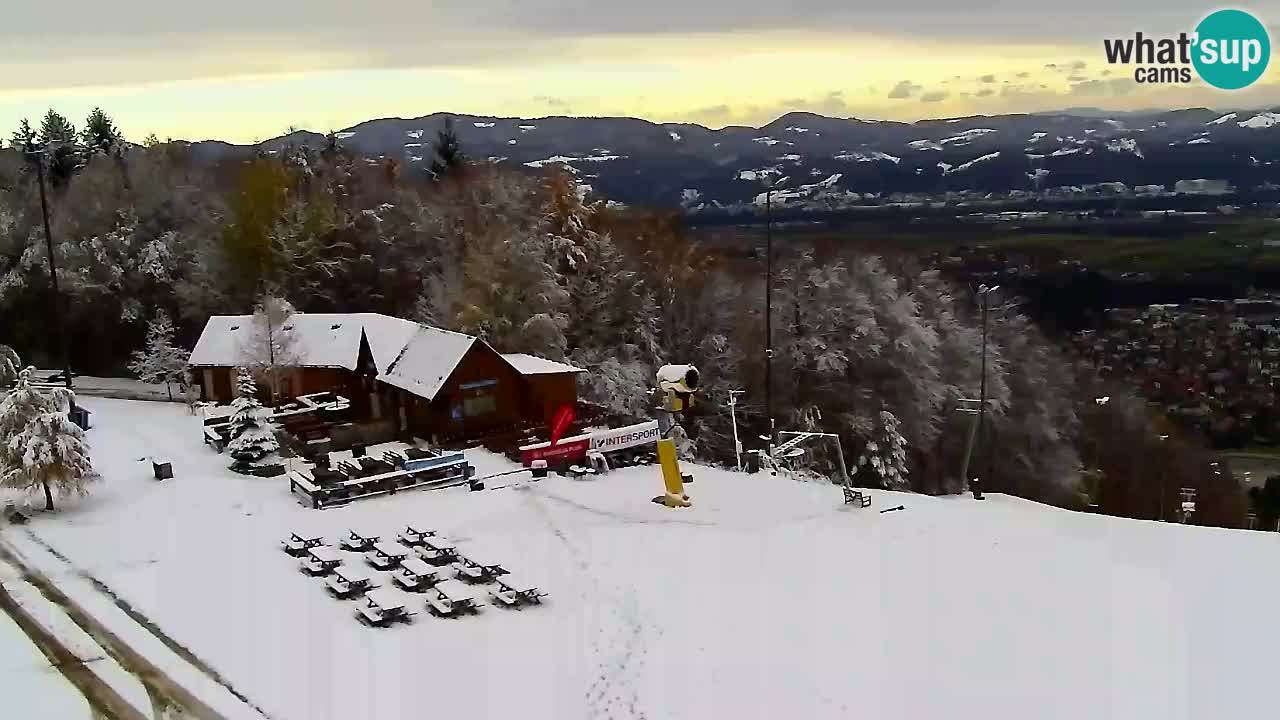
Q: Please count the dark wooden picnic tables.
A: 12